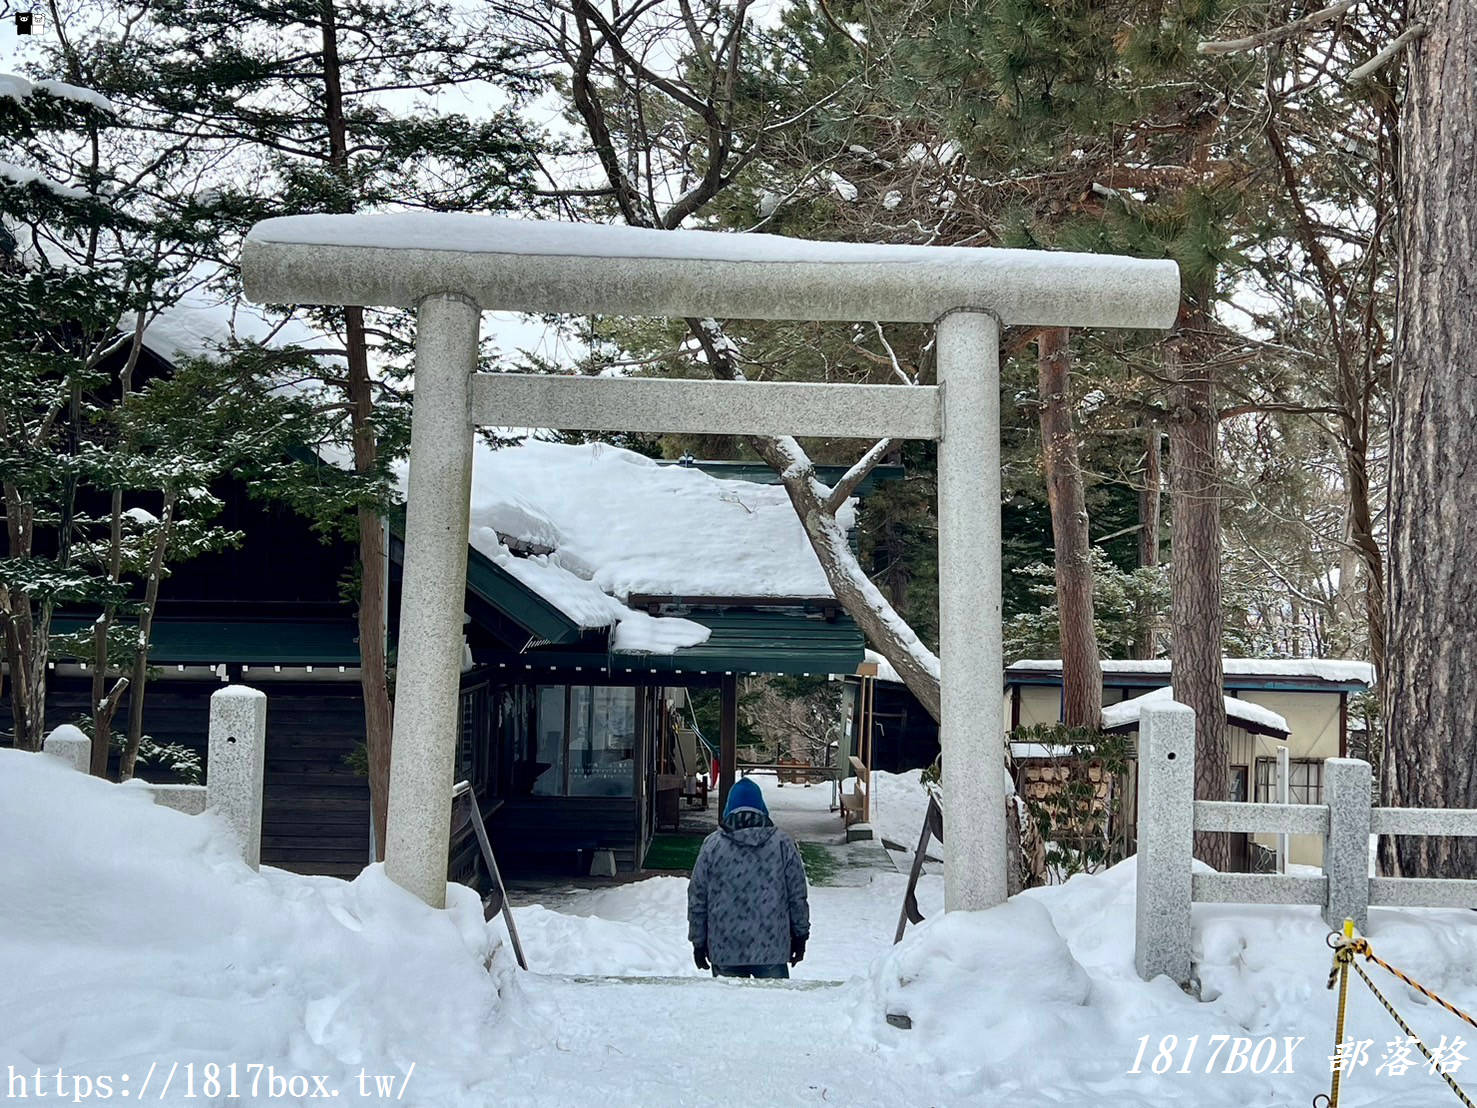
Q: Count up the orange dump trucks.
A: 0